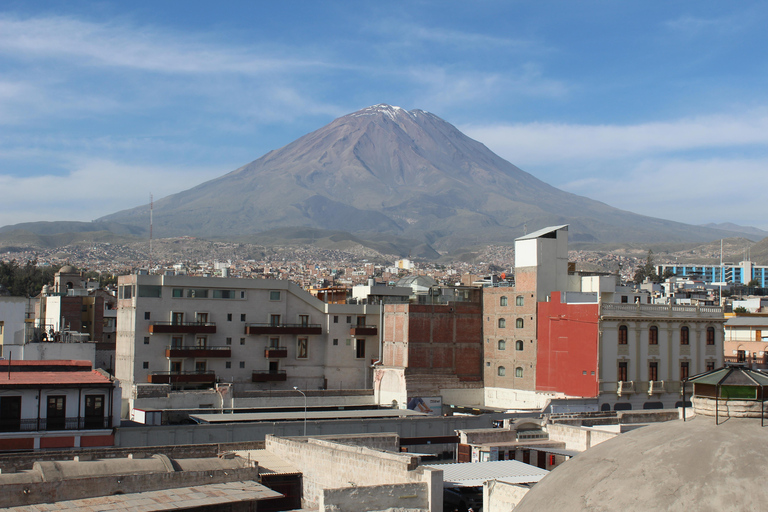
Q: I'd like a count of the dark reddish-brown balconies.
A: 7